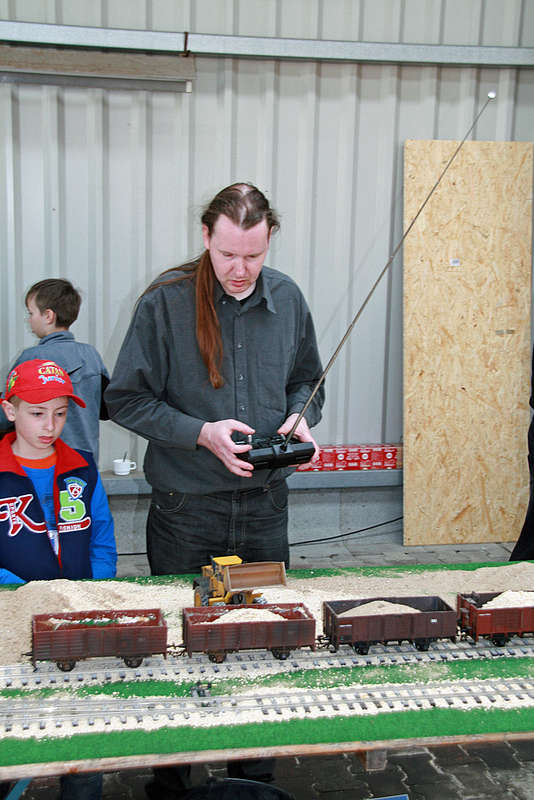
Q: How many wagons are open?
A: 4